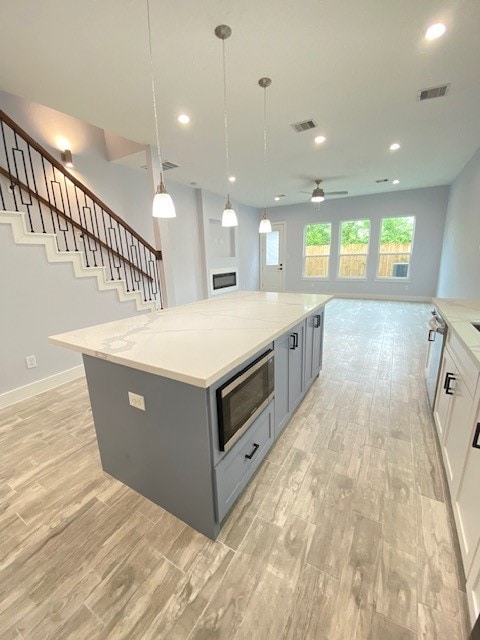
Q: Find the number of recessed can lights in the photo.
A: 7